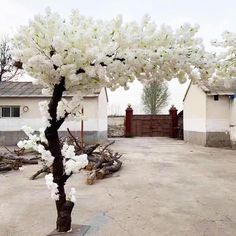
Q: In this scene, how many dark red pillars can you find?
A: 2